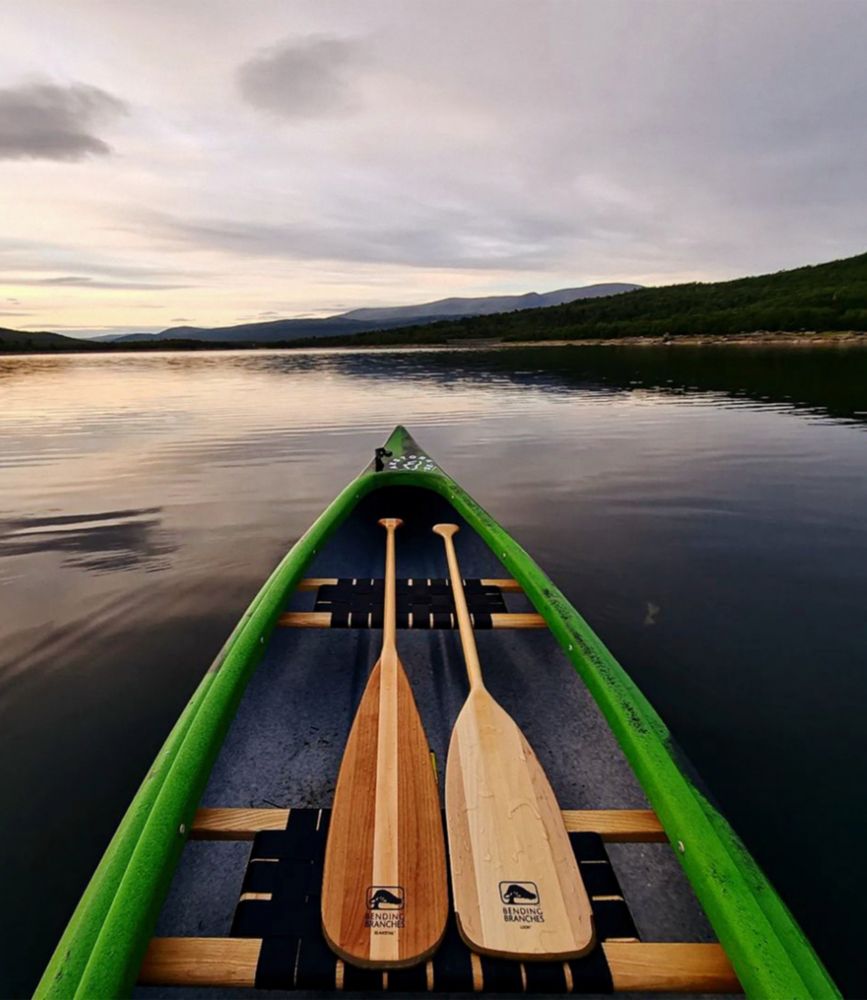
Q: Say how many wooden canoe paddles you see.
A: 2